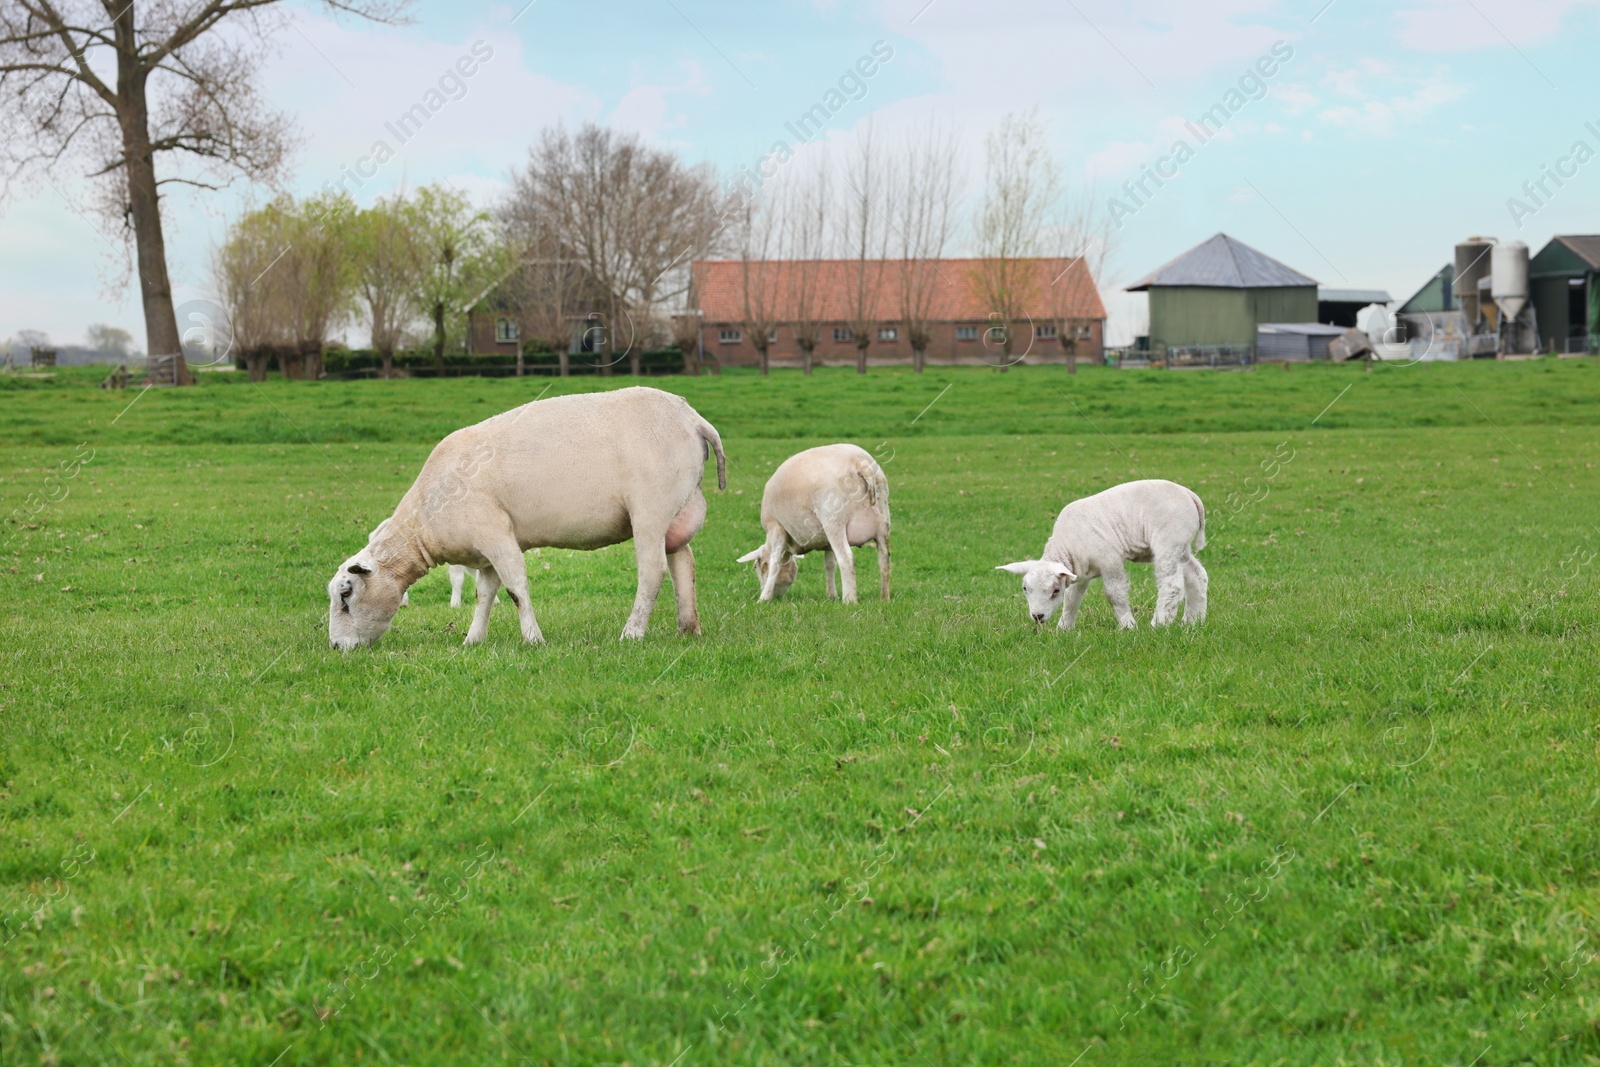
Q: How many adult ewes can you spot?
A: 2